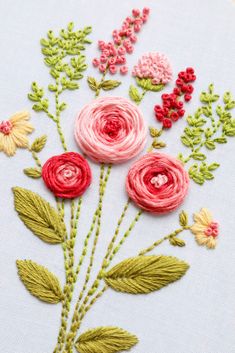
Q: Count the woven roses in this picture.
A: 3